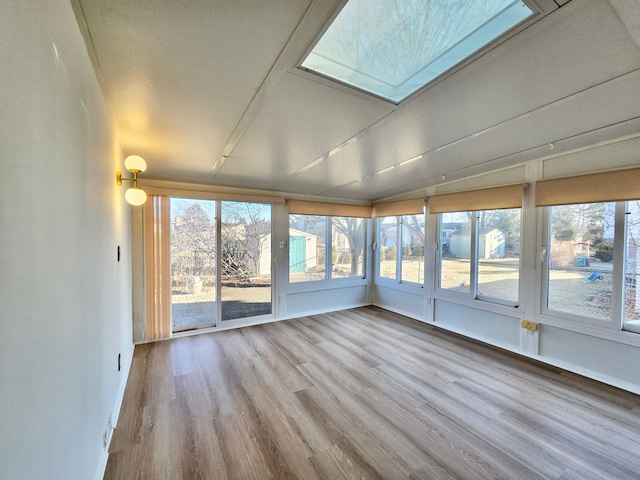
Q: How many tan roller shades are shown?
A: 4